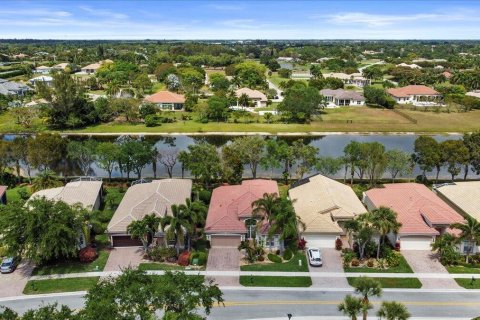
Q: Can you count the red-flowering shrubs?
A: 5